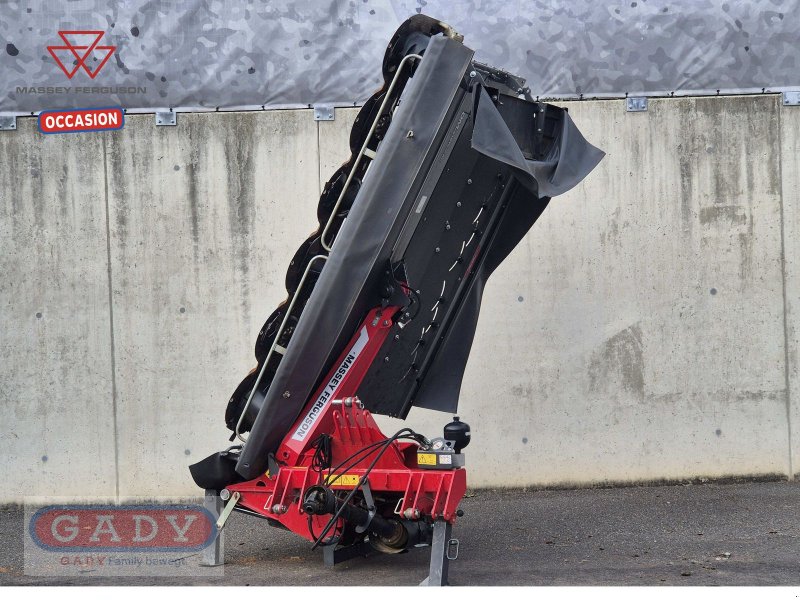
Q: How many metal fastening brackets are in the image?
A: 5